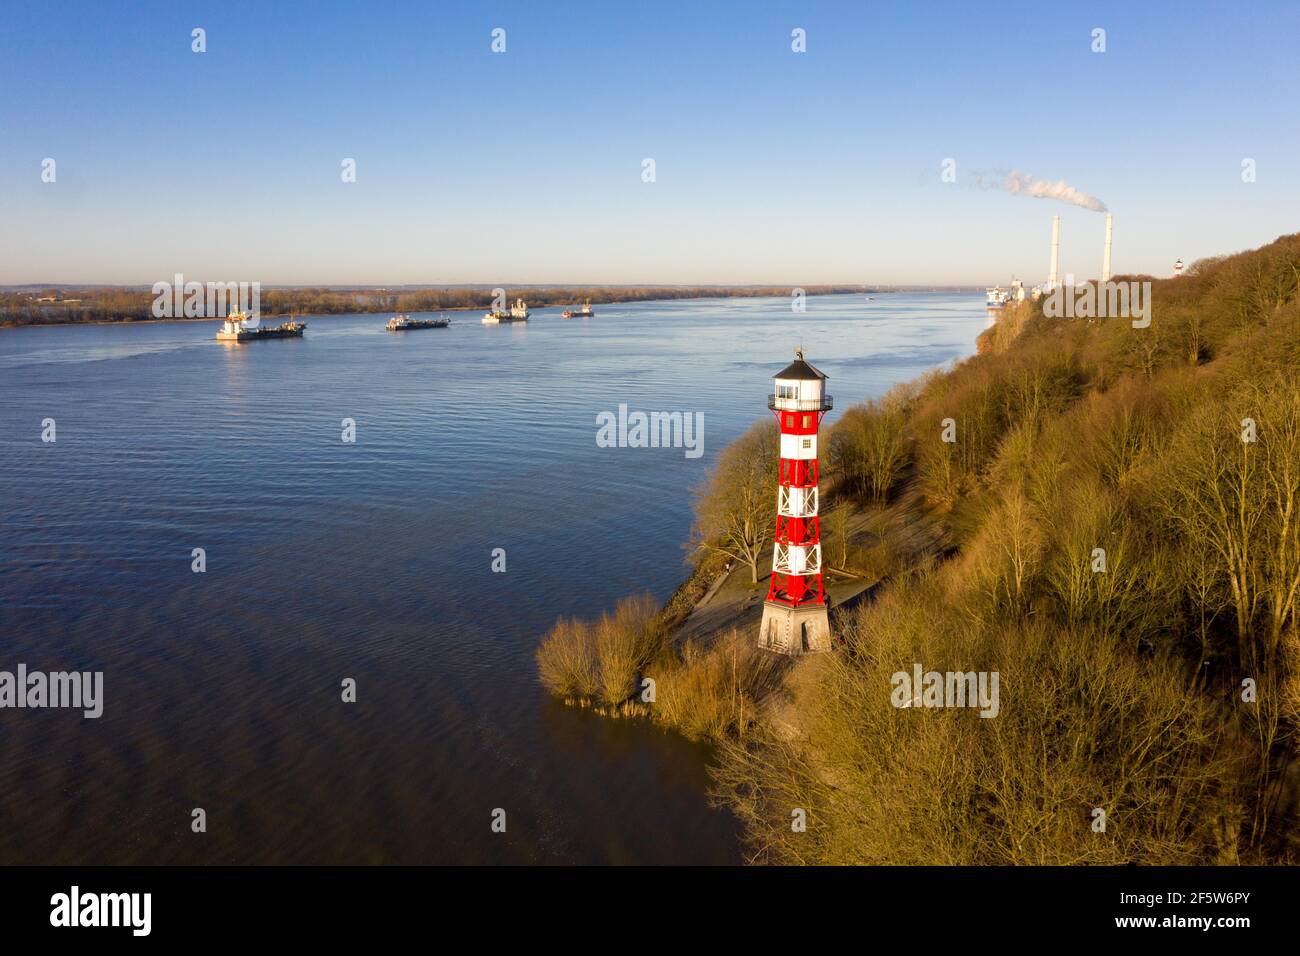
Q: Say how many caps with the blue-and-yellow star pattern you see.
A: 0